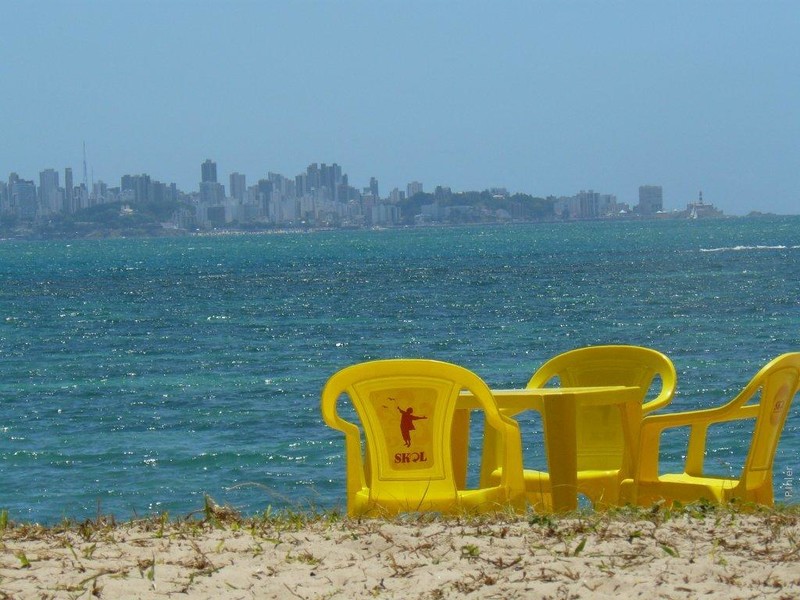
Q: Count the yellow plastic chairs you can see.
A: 3